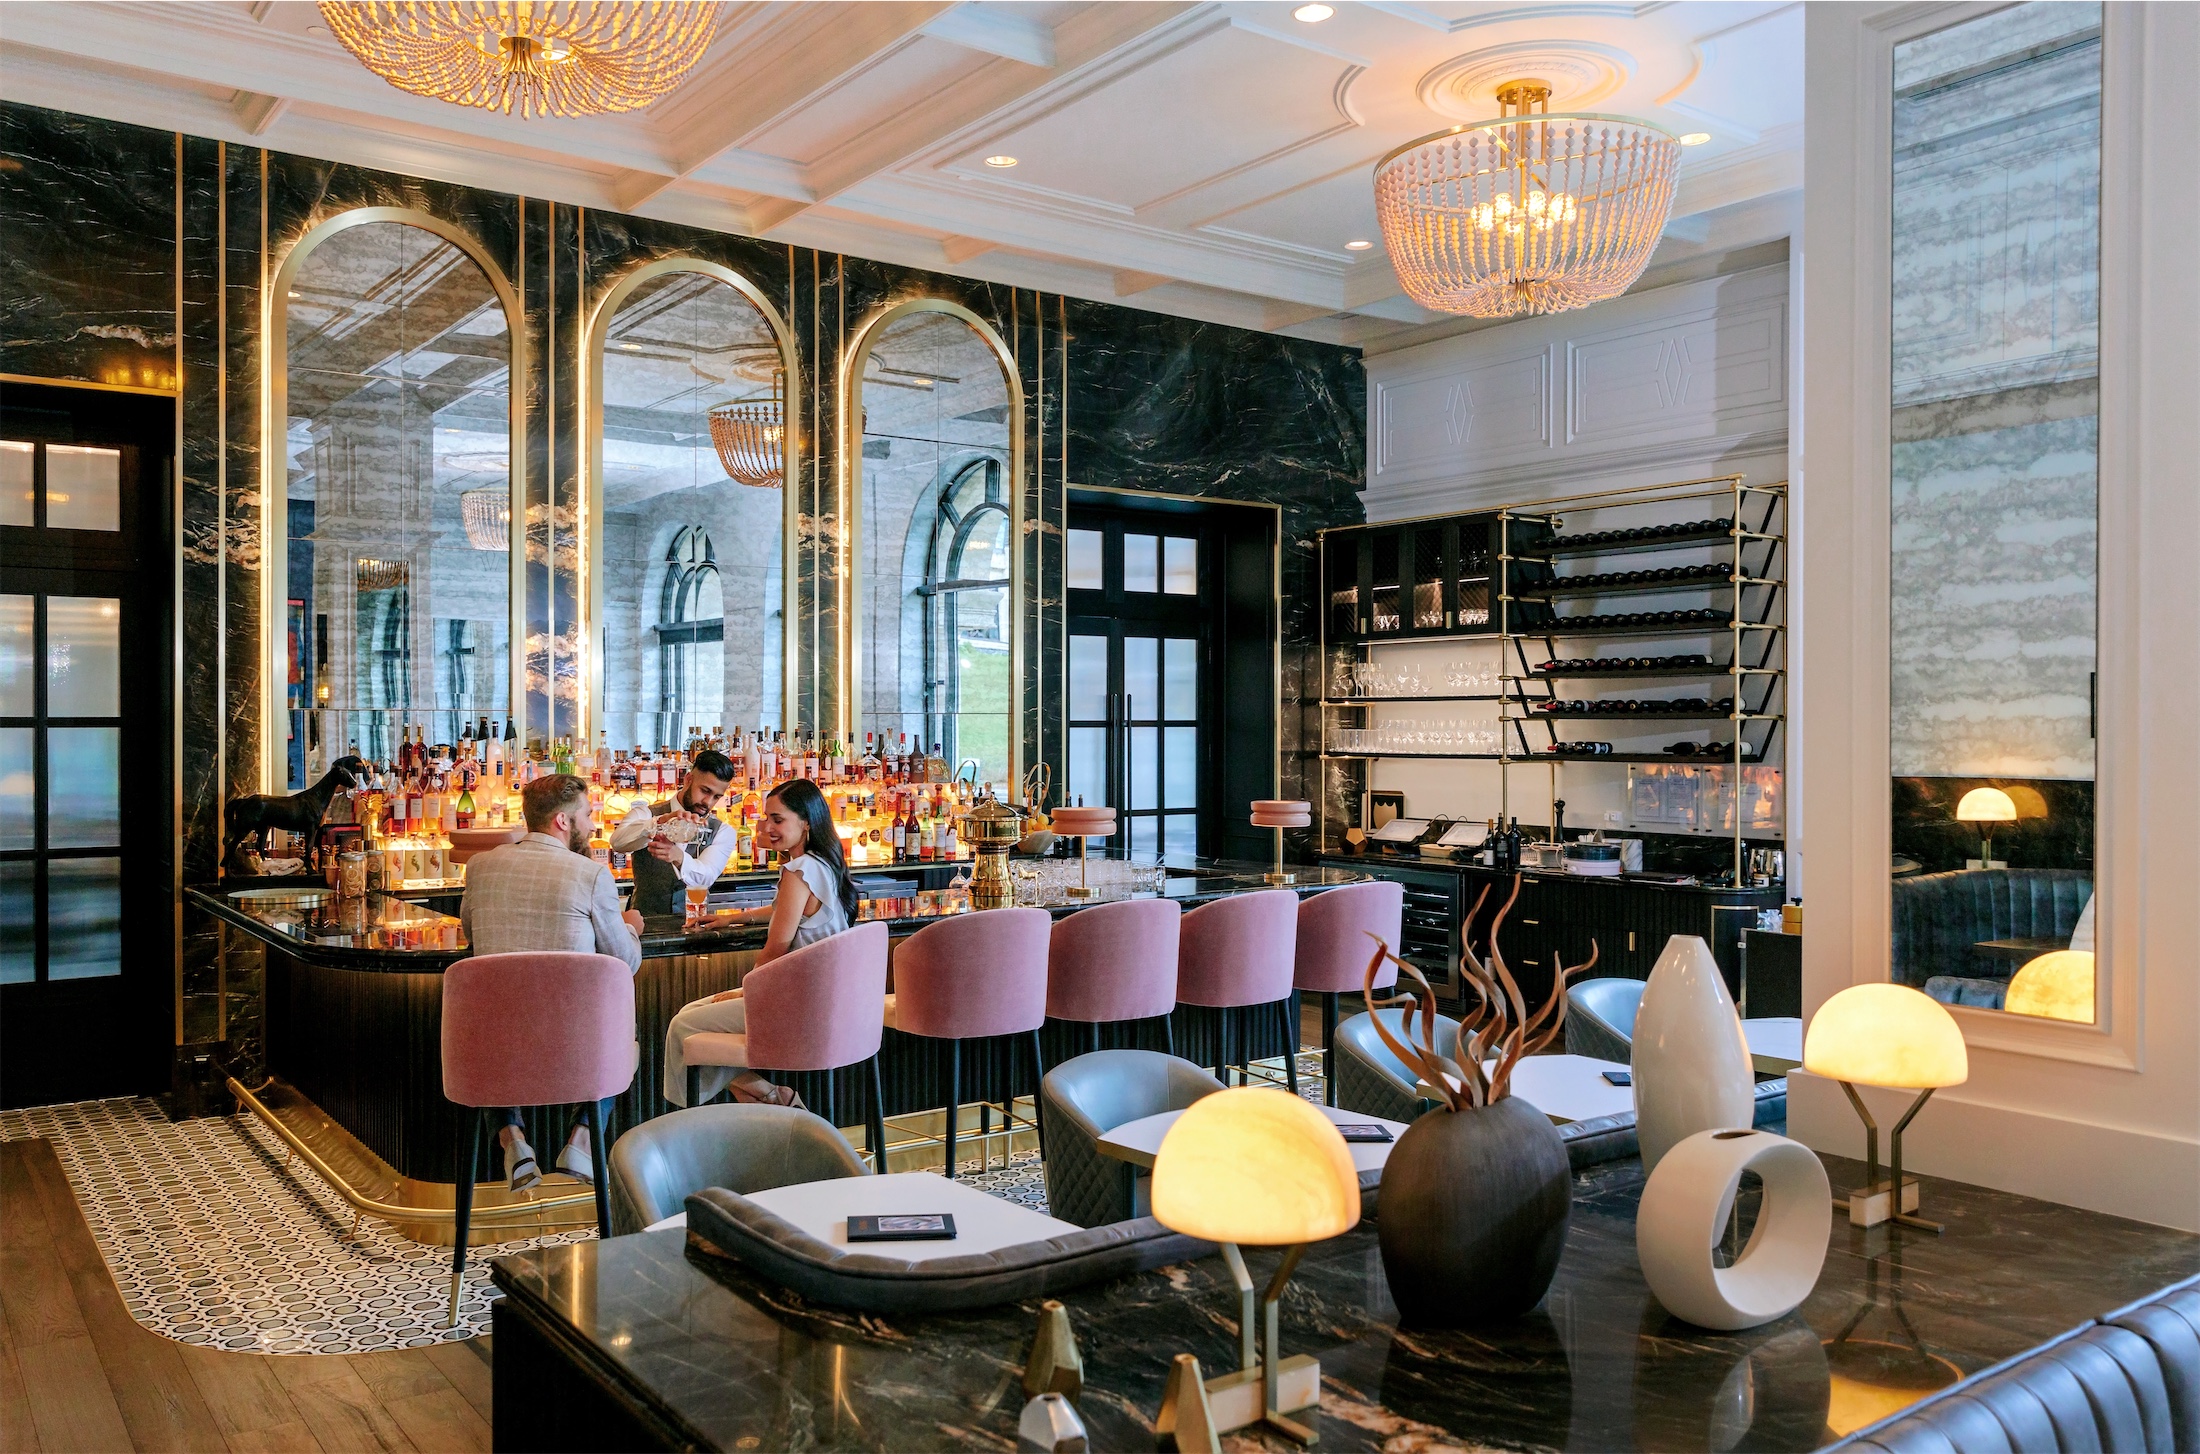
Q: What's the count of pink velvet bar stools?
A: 6